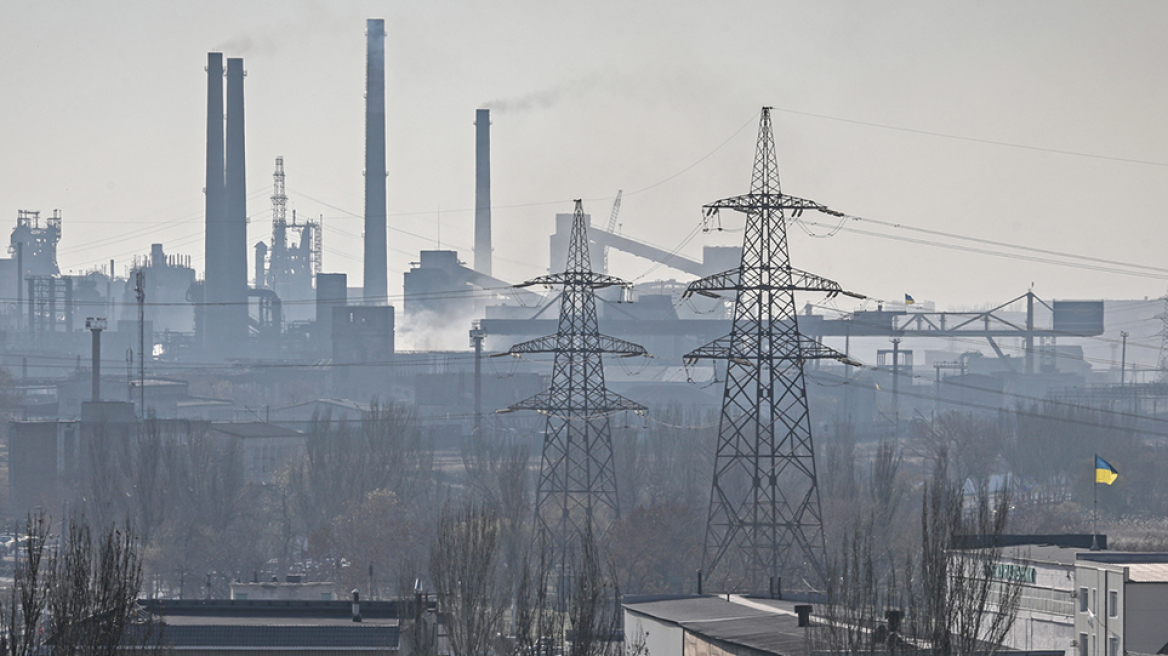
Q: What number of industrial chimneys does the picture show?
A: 4